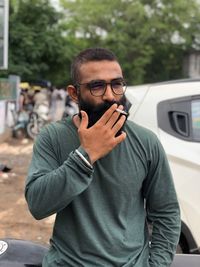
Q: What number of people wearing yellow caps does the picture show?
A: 2